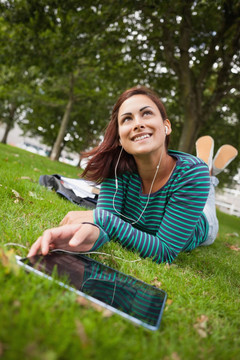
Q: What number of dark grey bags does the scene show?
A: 1